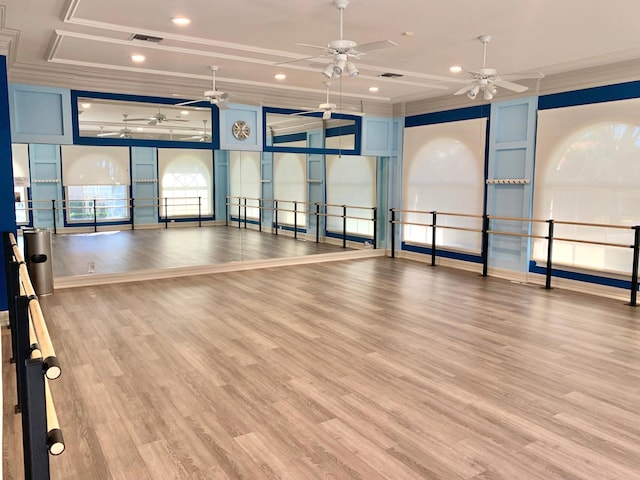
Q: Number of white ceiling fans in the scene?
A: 4